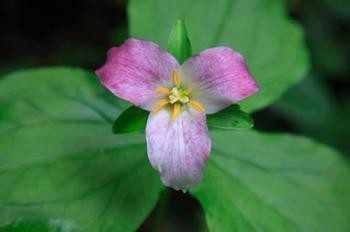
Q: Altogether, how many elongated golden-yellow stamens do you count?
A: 6